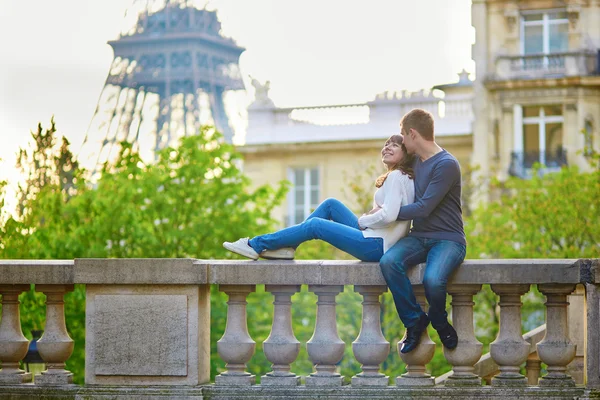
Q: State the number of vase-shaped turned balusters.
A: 10